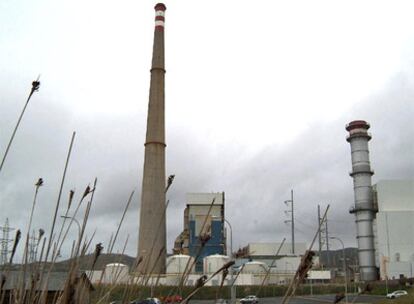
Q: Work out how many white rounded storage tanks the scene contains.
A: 4